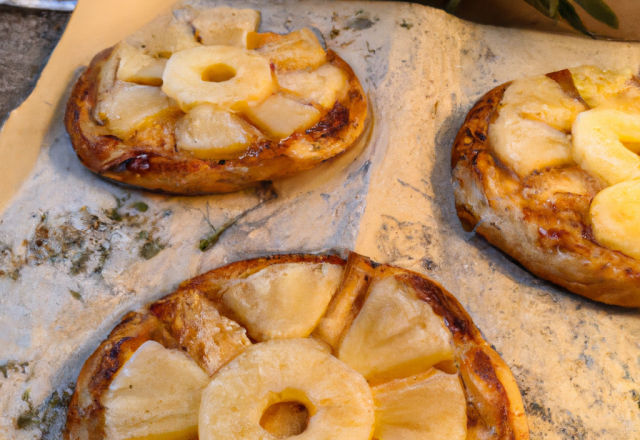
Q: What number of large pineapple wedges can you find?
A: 4